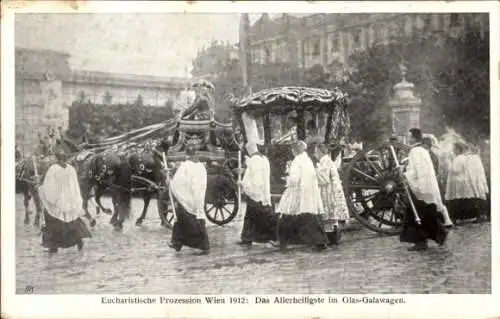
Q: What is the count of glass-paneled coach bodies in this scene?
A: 1